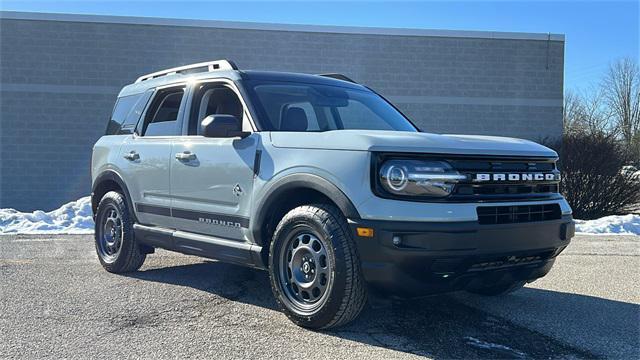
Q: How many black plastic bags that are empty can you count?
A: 0